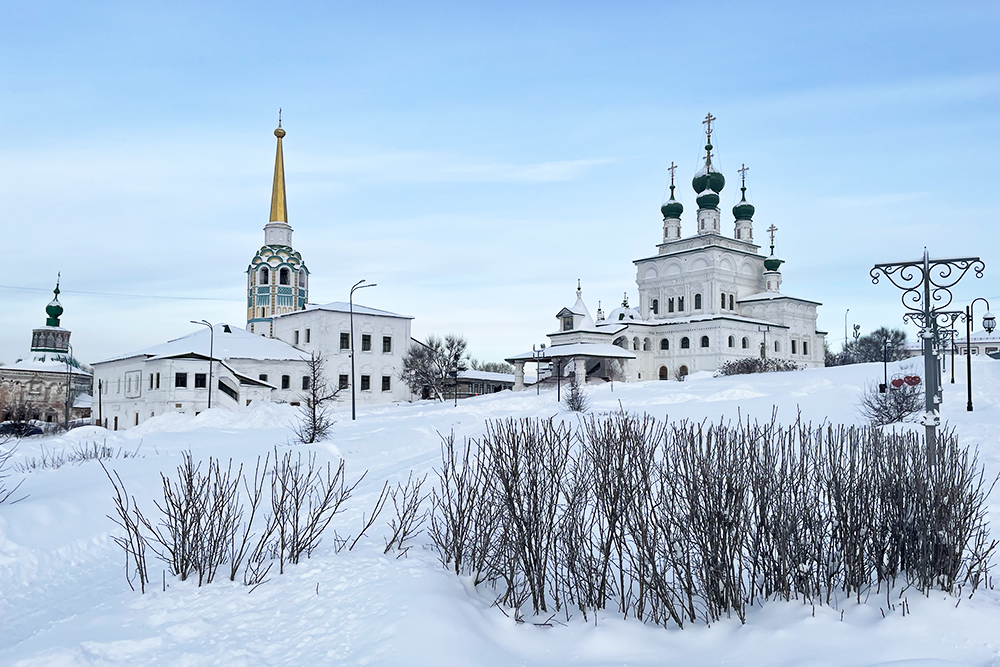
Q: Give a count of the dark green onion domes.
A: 6